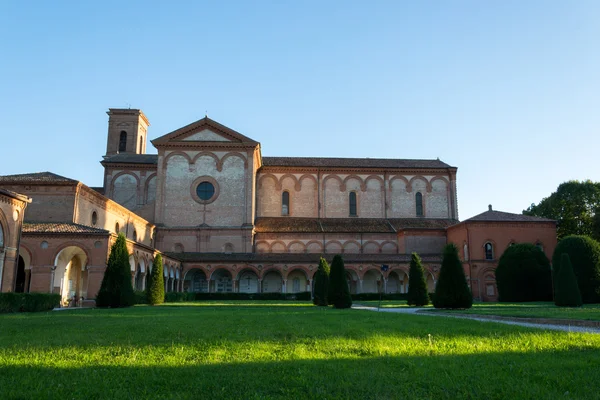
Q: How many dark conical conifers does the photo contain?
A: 7